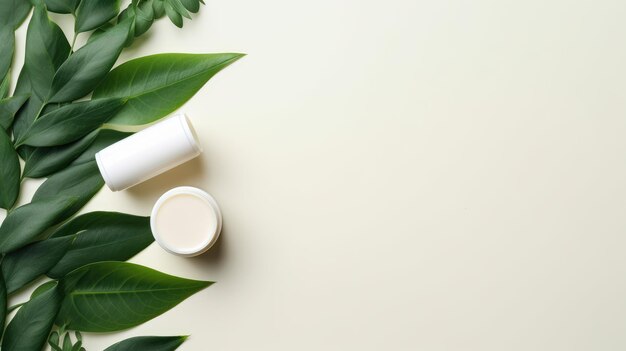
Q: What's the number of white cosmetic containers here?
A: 2